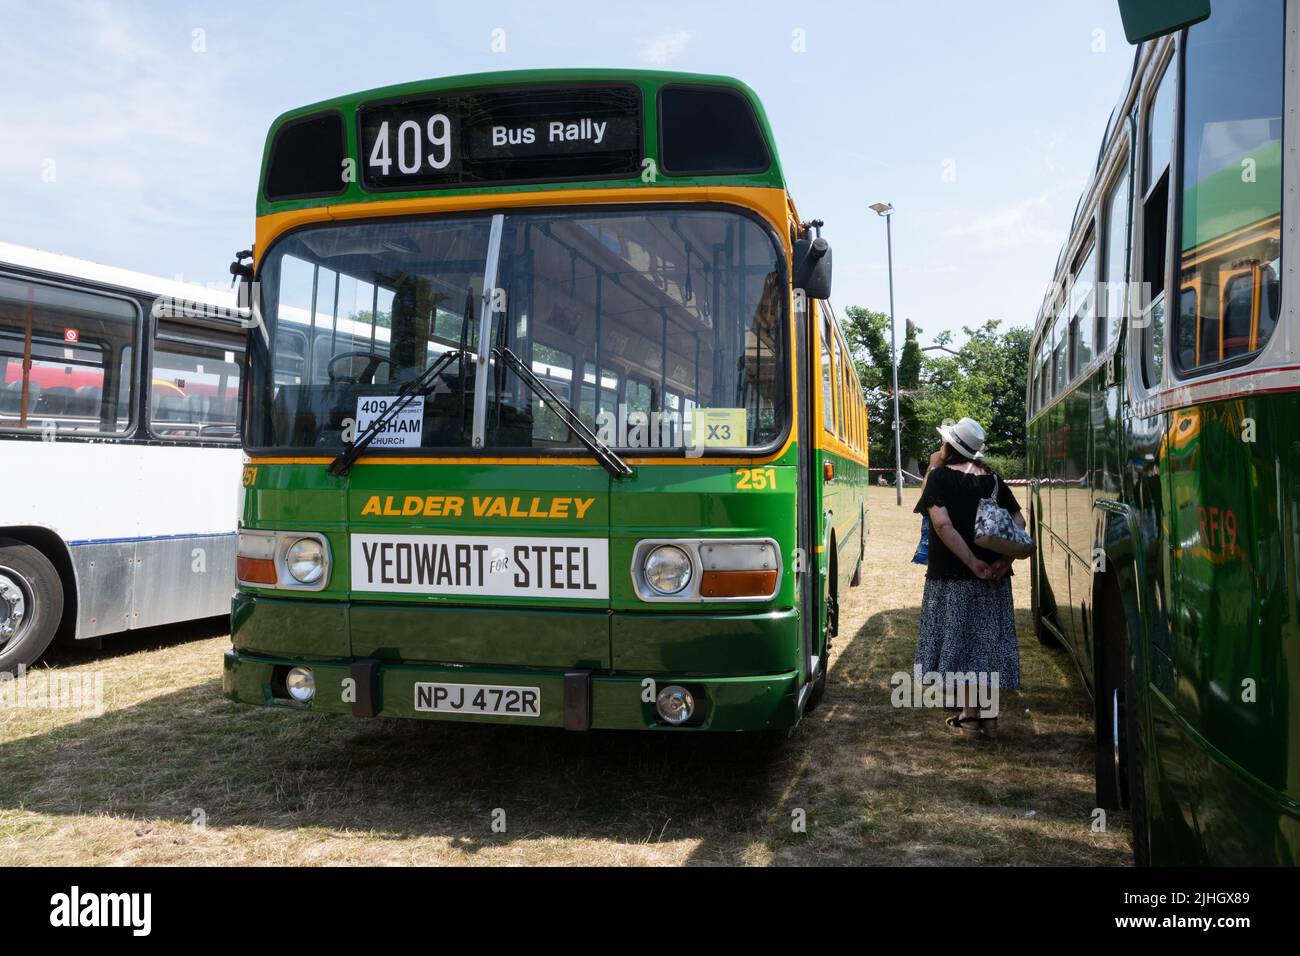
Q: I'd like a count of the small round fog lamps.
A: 2